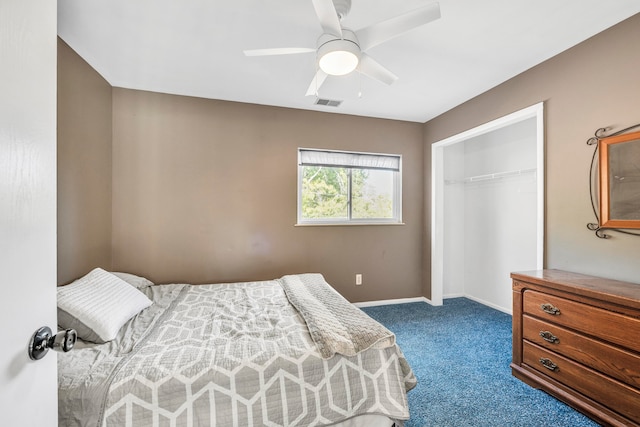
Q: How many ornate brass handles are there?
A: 3